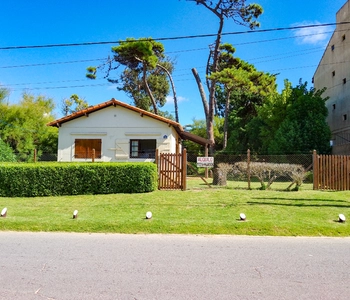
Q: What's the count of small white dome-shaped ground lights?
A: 5